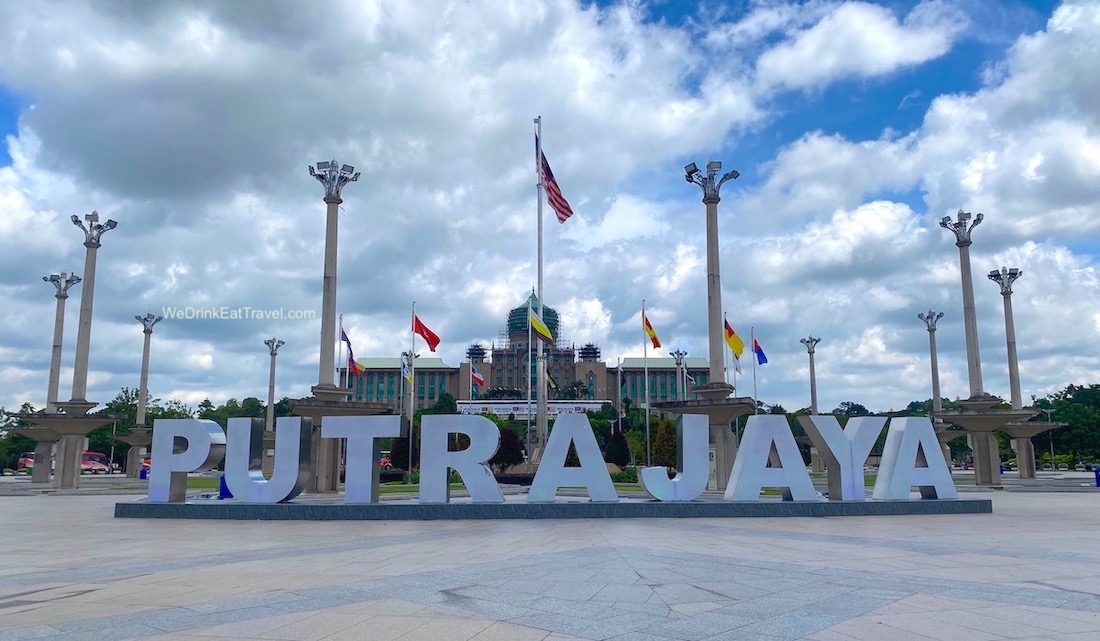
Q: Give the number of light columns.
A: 12